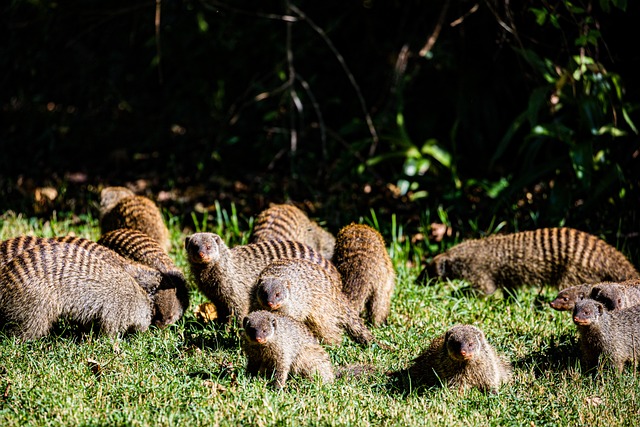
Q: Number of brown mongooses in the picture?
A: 14